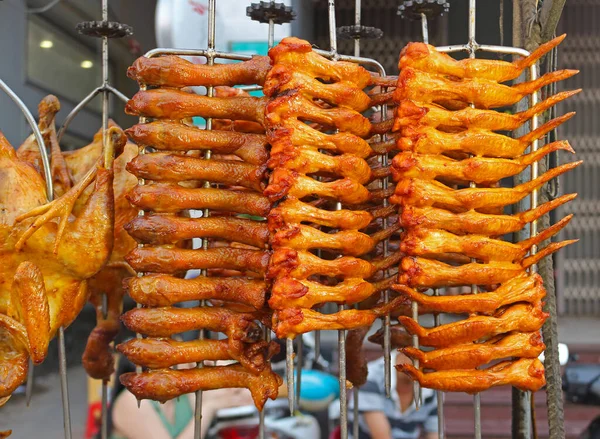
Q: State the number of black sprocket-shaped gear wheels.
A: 4